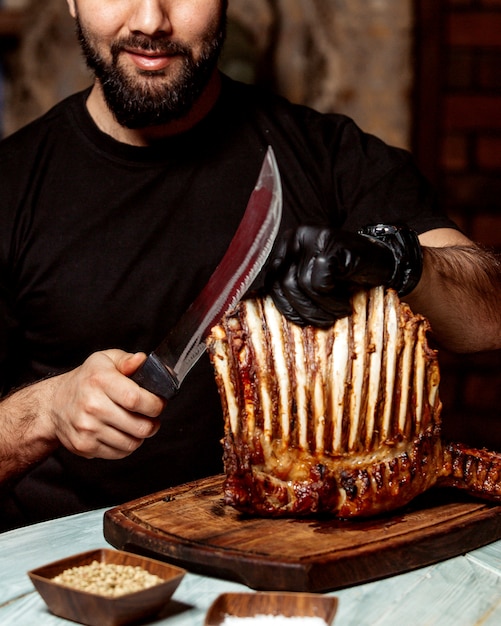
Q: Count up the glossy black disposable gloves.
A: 1